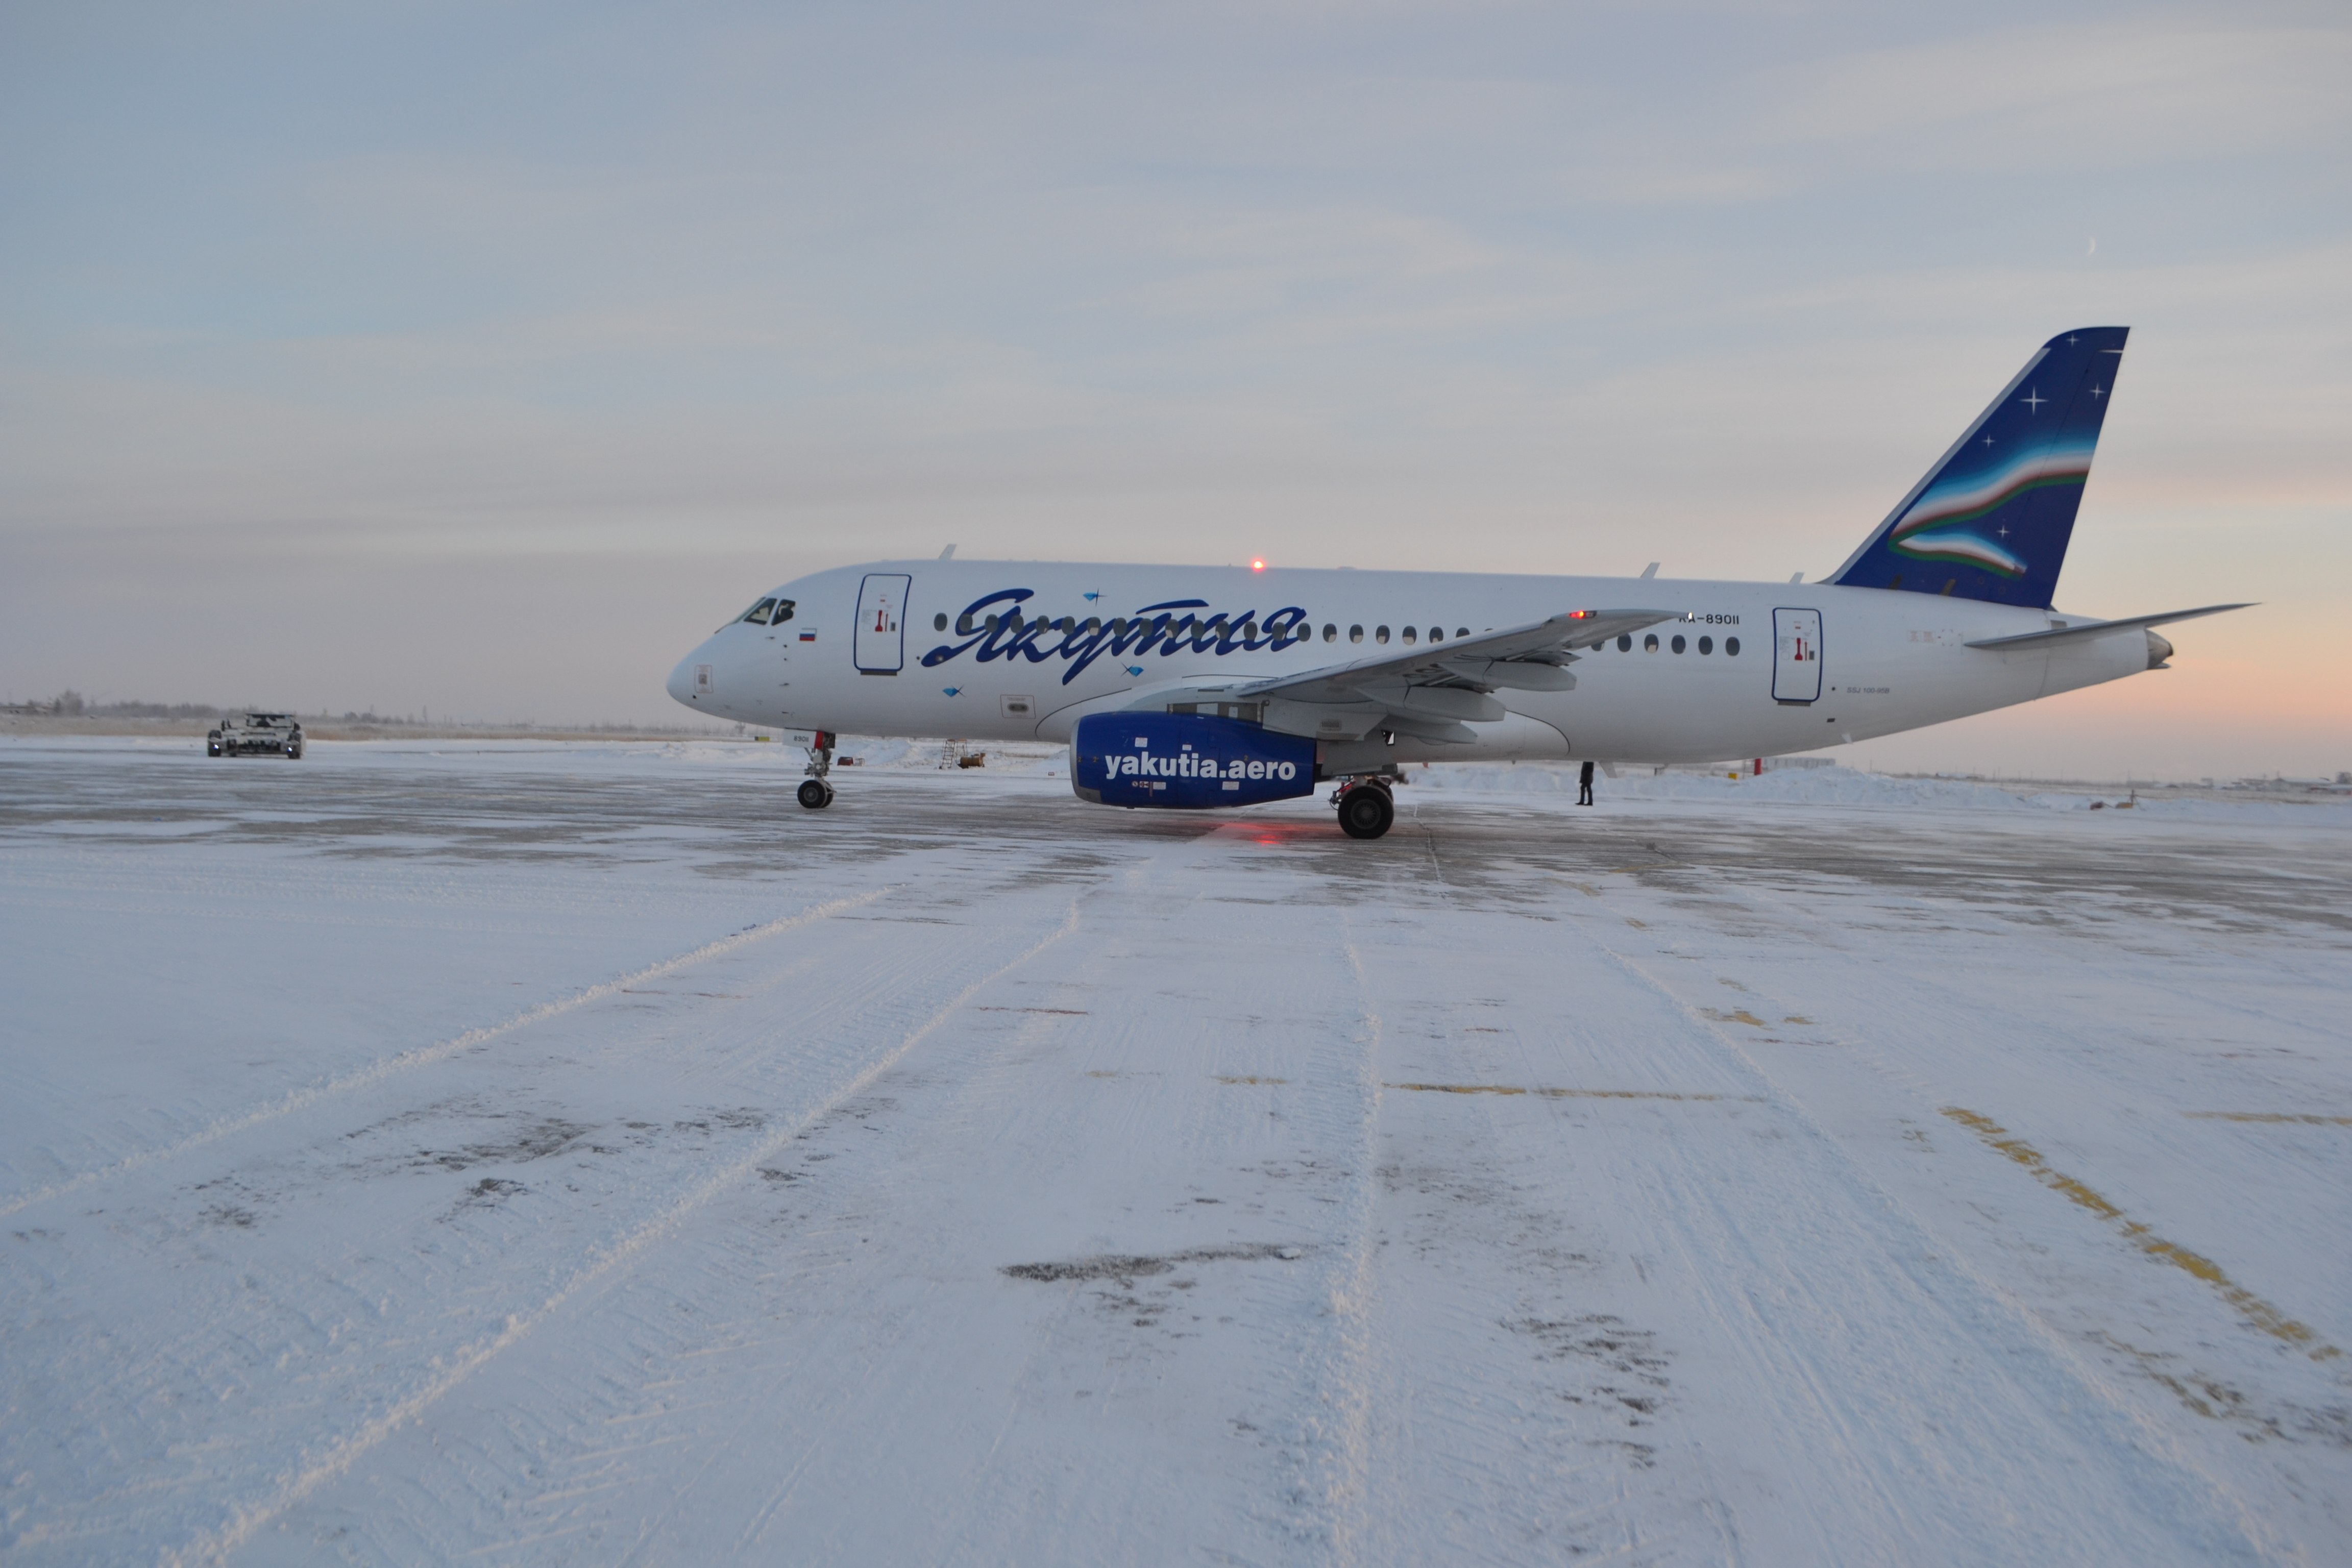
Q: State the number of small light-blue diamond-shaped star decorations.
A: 3